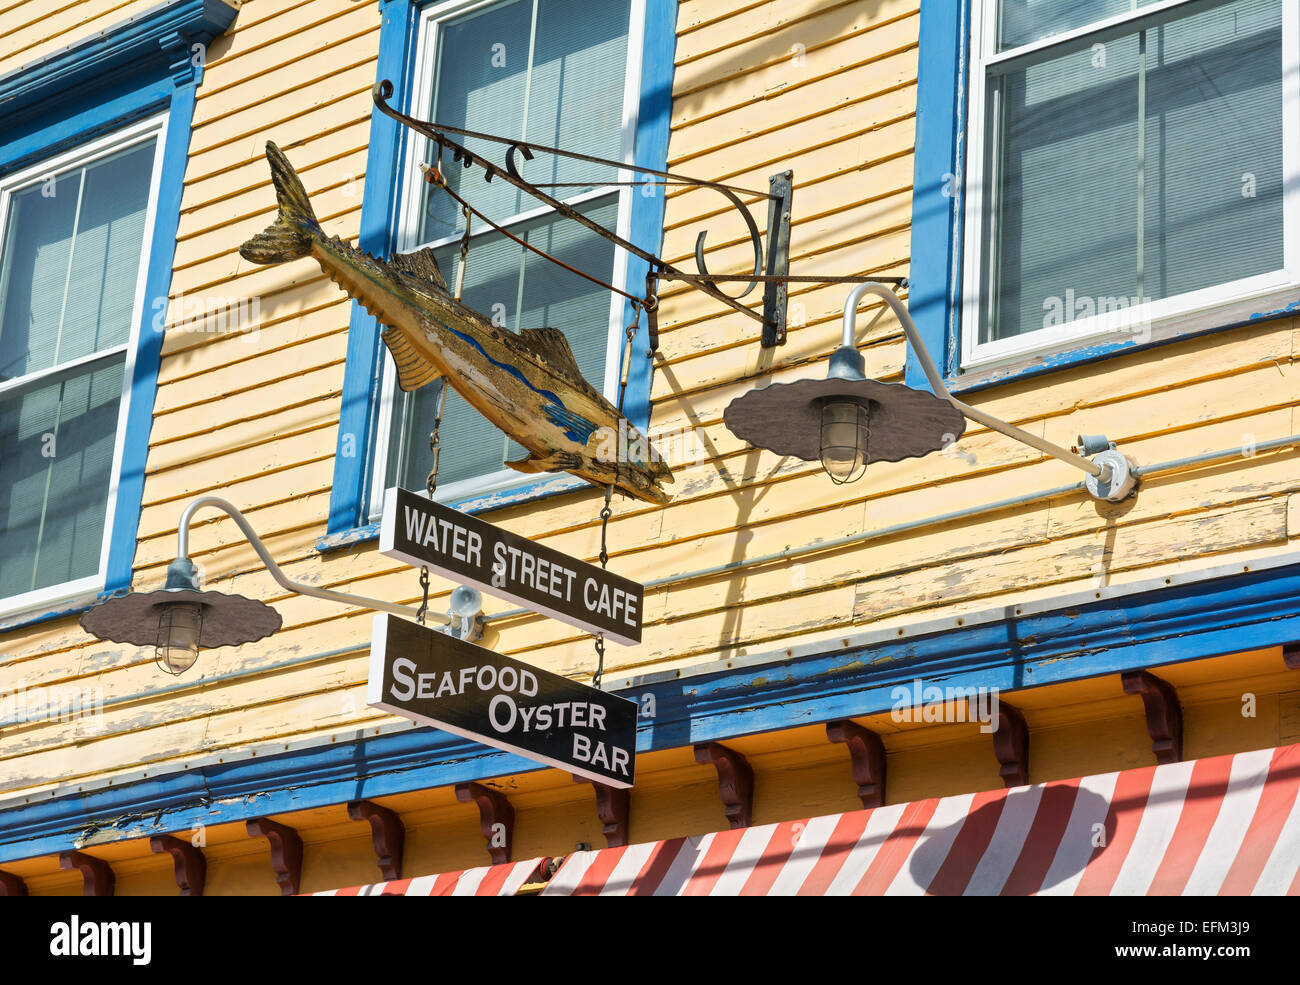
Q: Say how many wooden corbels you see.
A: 12